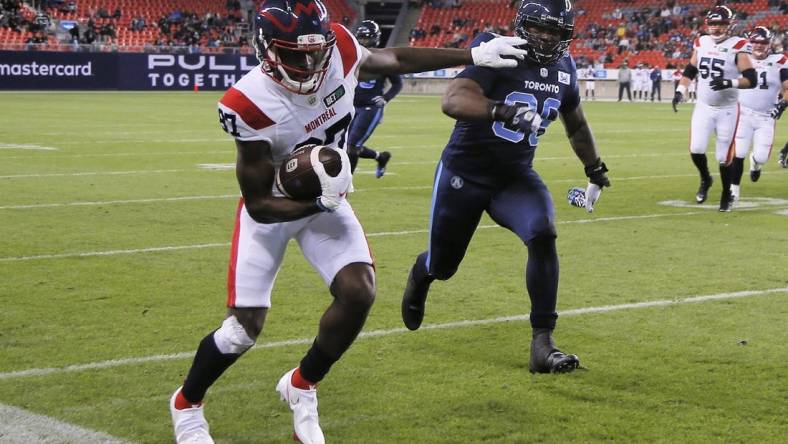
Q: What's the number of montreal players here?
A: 3